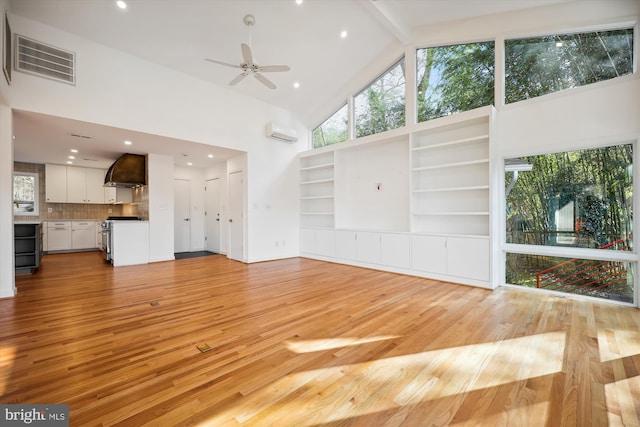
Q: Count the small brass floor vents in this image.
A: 2